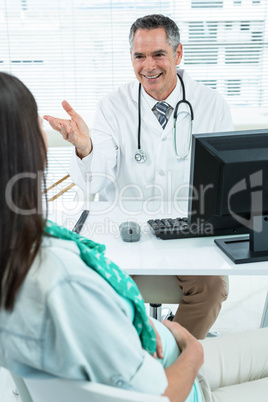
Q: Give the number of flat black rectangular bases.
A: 1